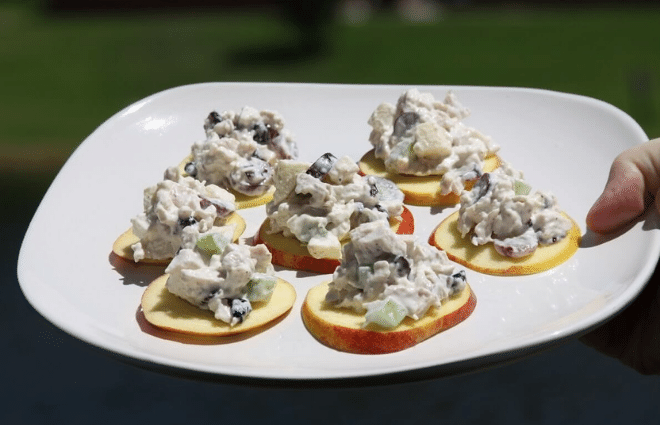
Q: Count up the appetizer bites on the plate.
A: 7